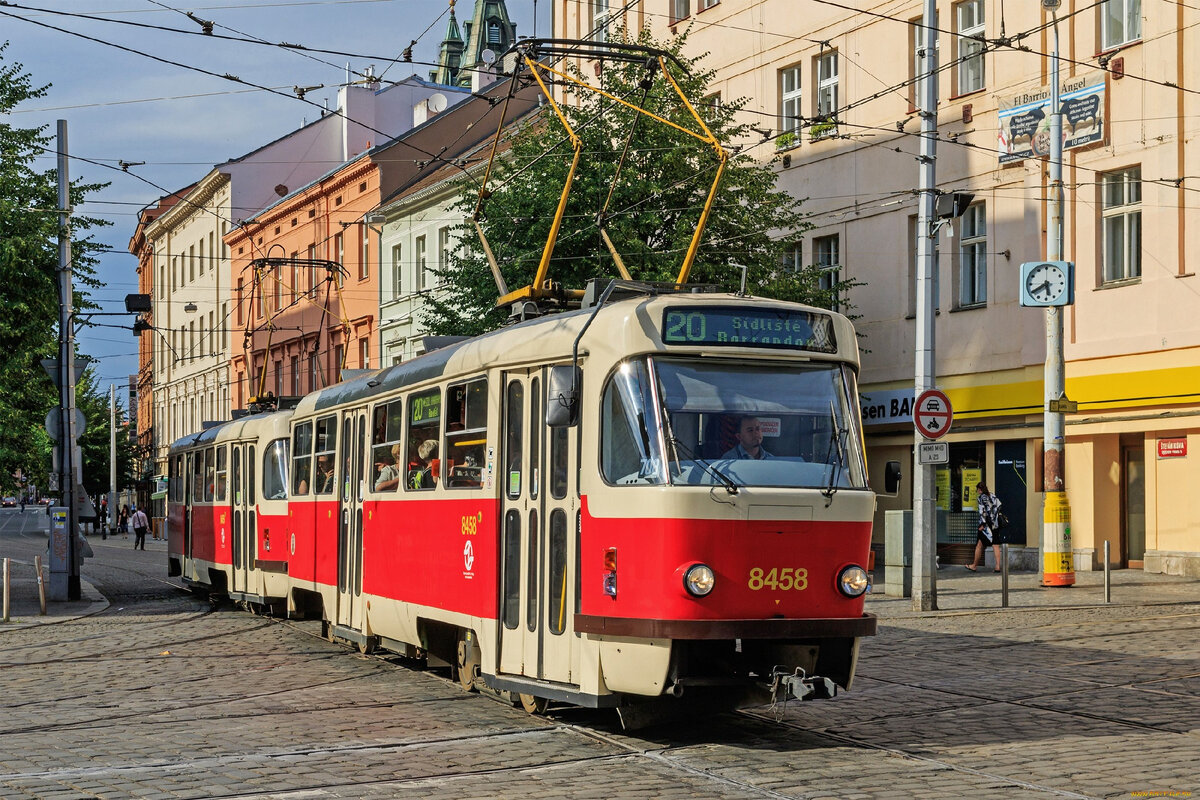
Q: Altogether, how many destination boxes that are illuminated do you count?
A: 2